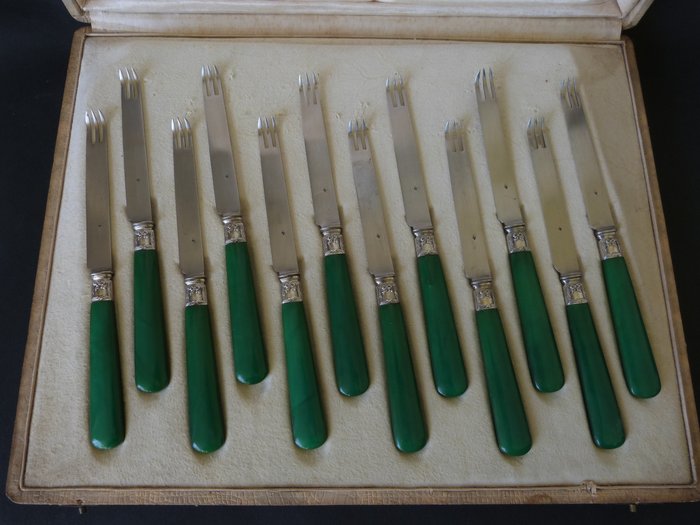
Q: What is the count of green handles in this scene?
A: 12